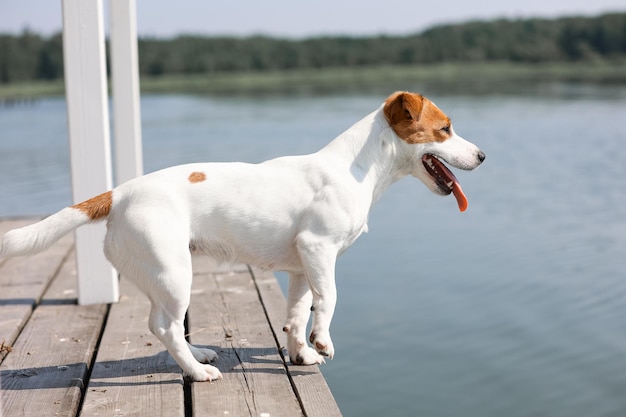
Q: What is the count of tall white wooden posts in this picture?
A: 2